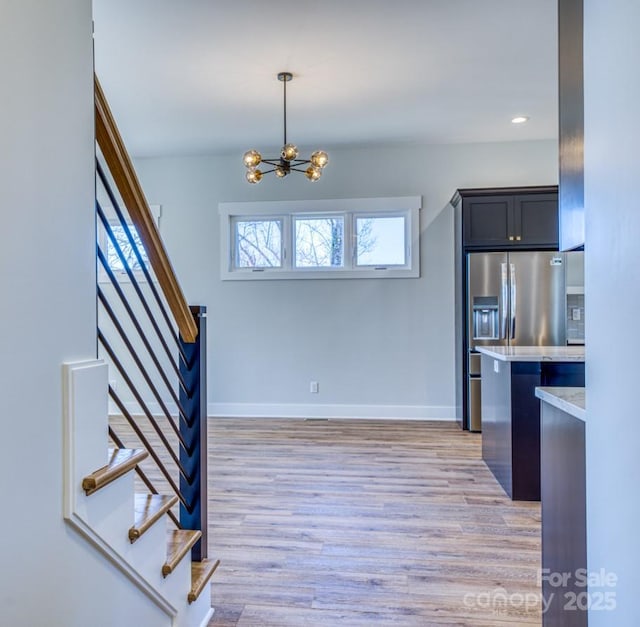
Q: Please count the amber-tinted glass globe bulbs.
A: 6